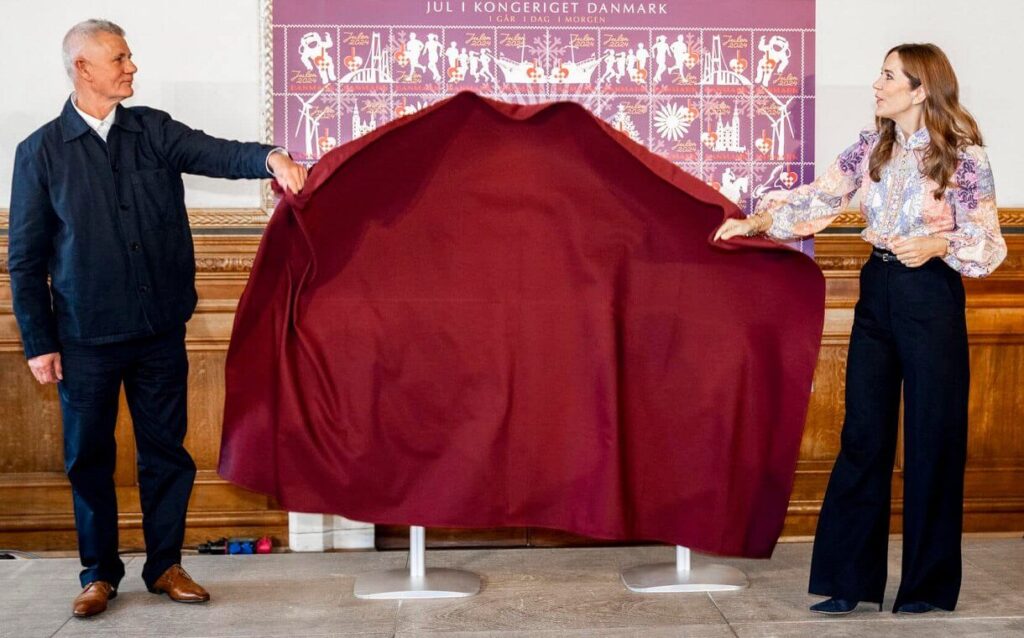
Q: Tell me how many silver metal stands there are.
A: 2